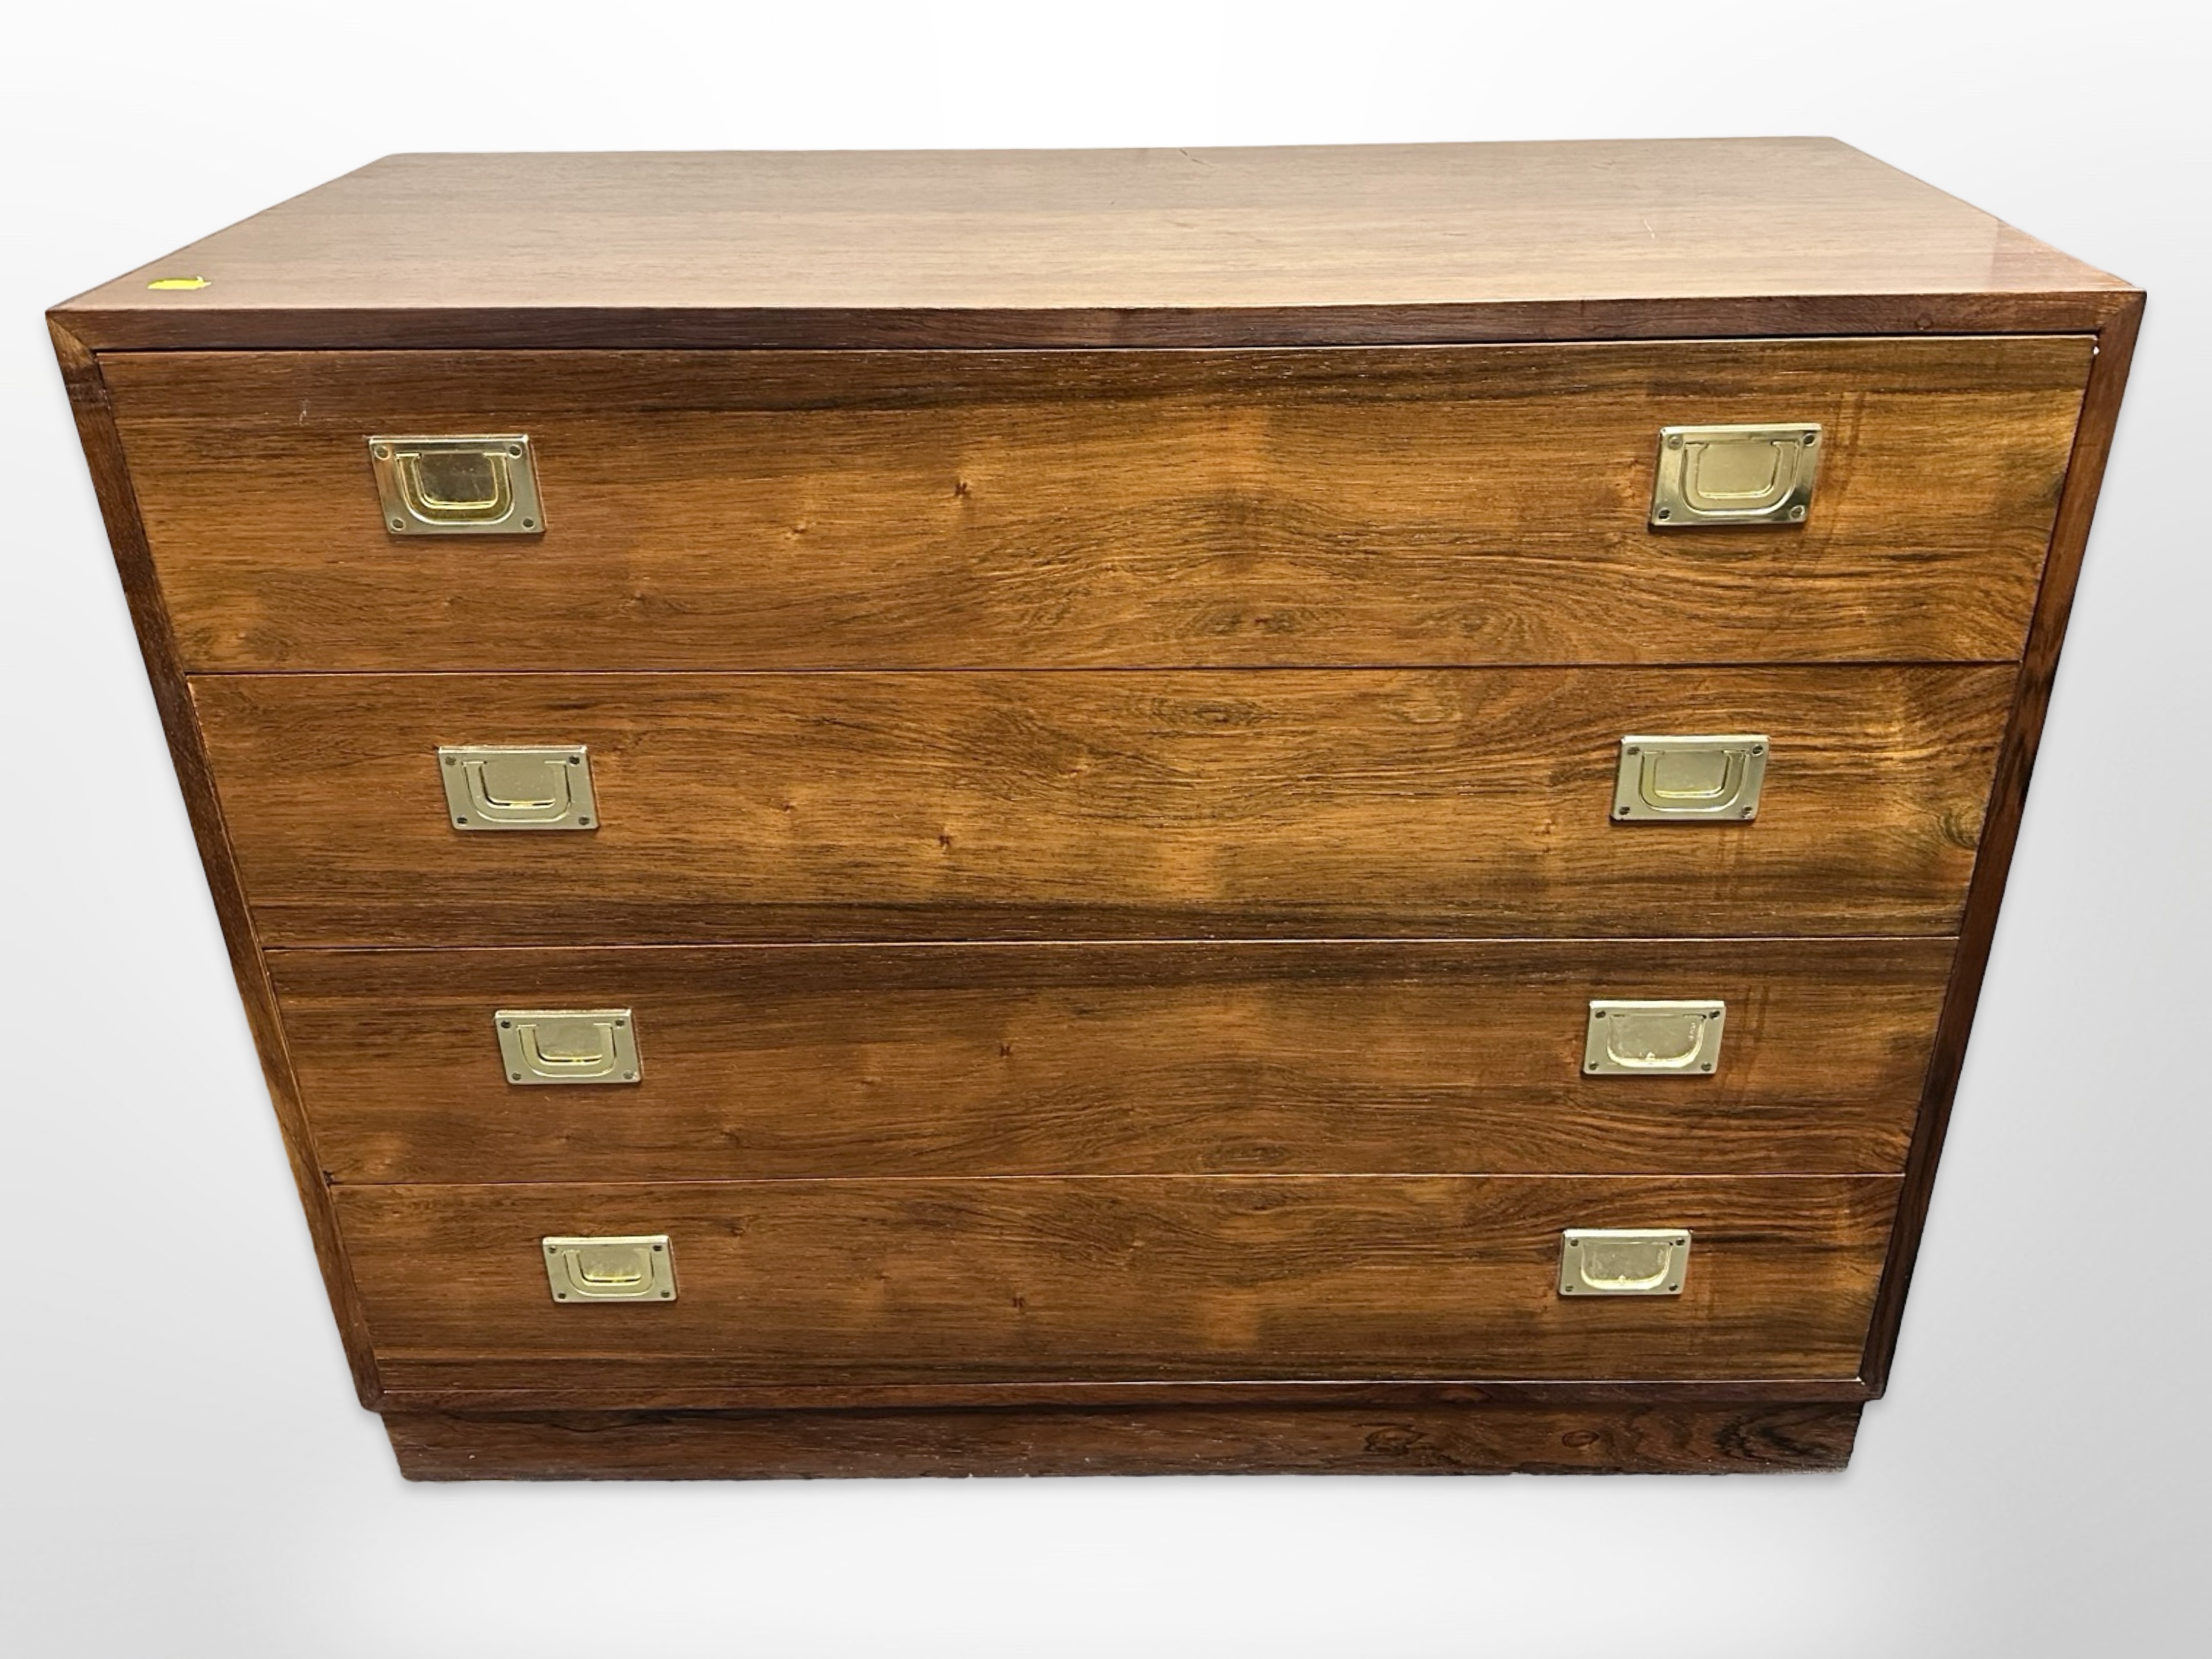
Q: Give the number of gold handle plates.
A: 8